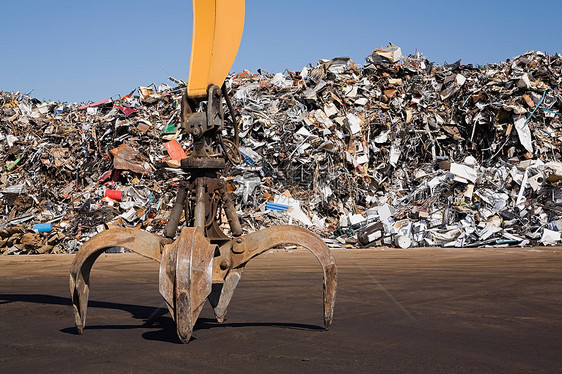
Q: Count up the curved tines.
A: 4